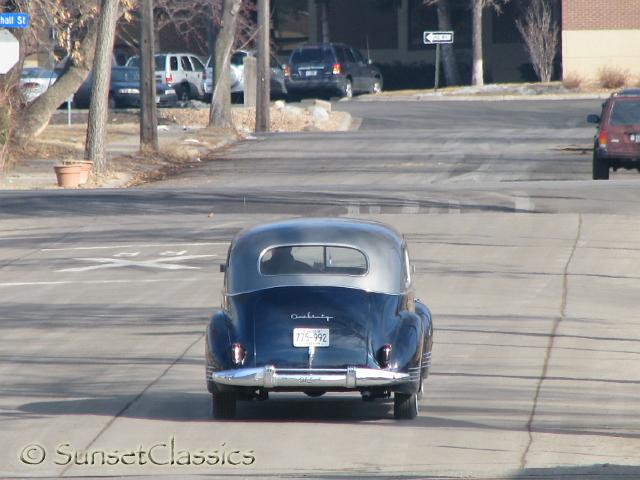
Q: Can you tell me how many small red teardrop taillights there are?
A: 2